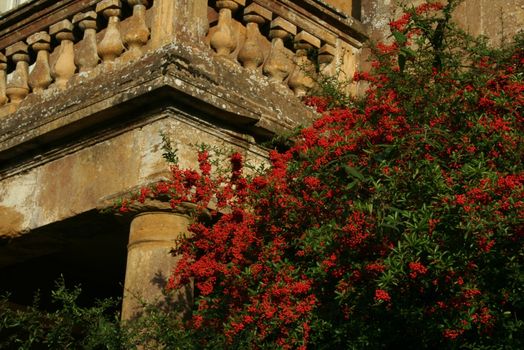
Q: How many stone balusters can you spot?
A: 12